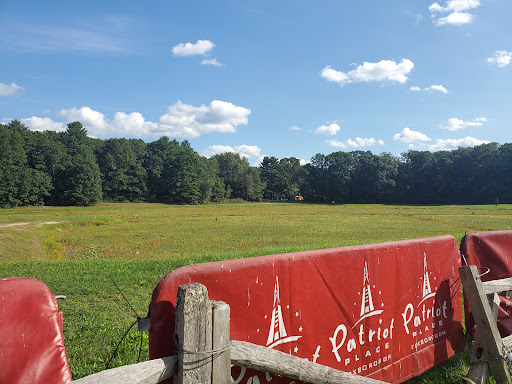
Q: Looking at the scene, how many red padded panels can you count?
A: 3